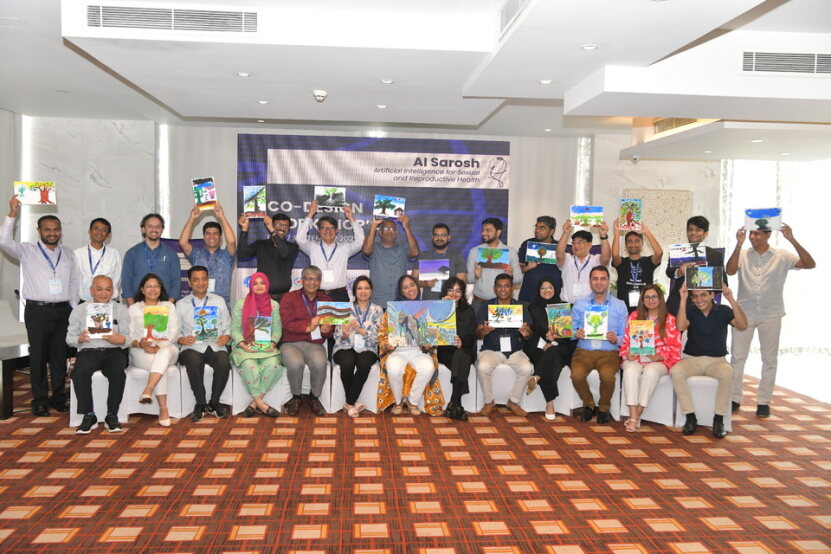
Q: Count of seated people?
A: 13